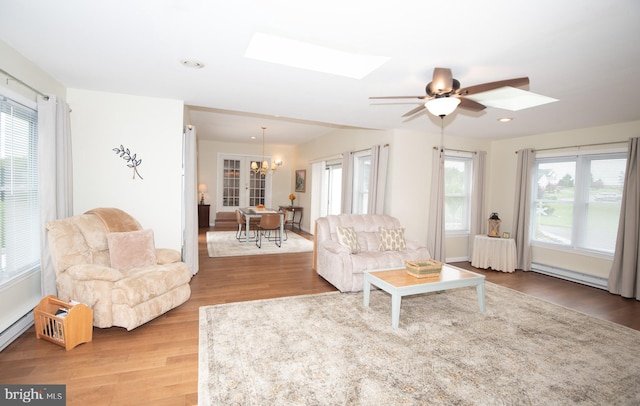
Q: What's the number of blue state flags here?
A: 0